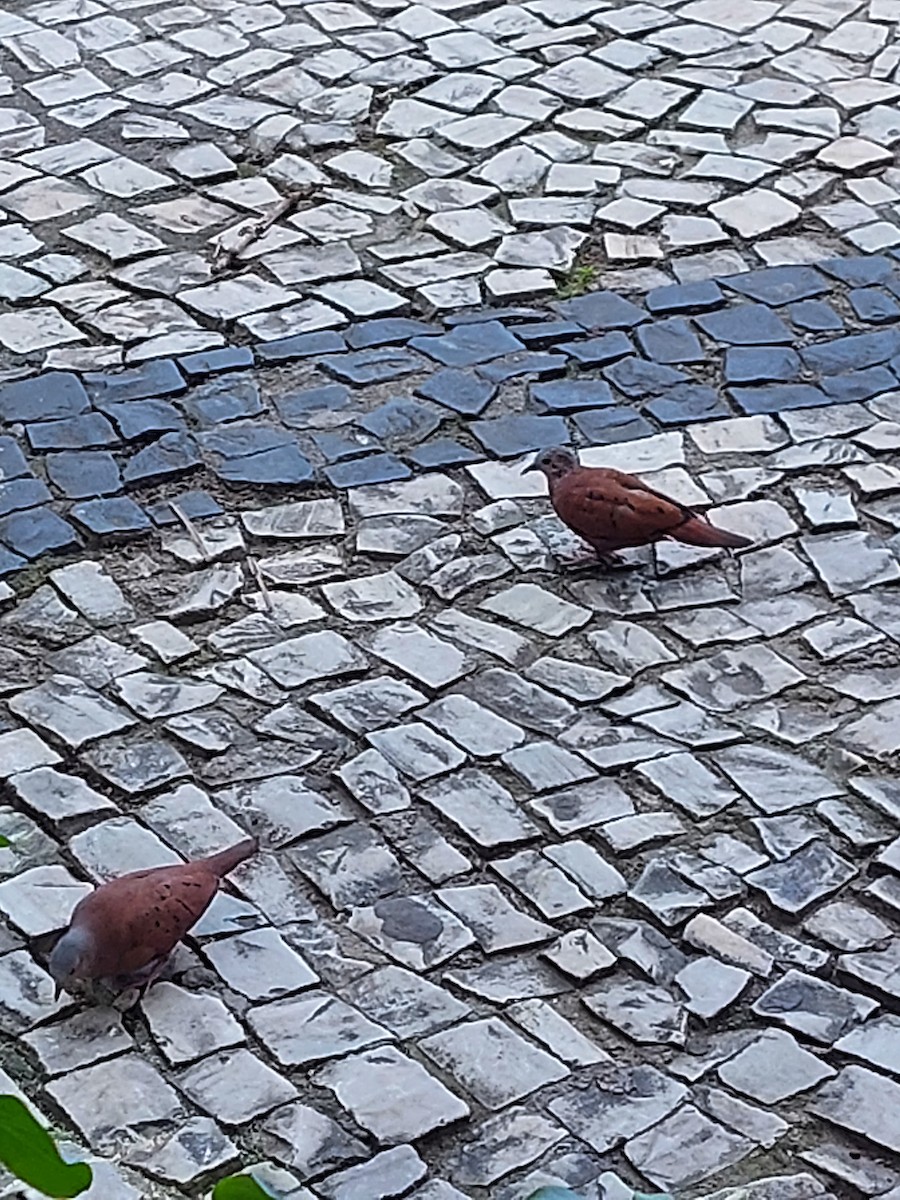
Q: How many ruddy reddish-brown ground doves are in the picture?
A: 2